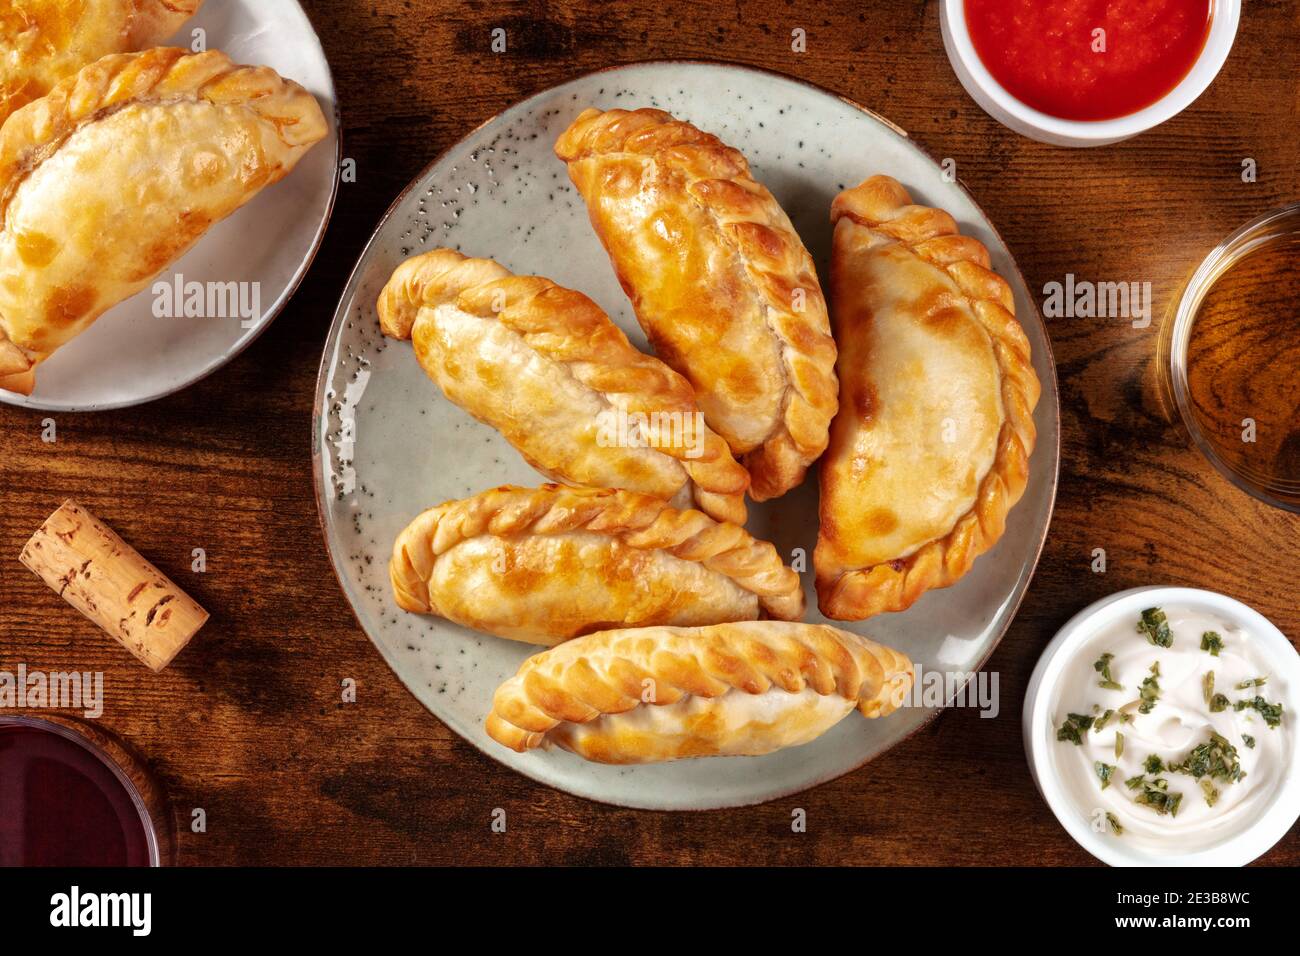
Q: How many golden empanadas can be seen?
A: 7